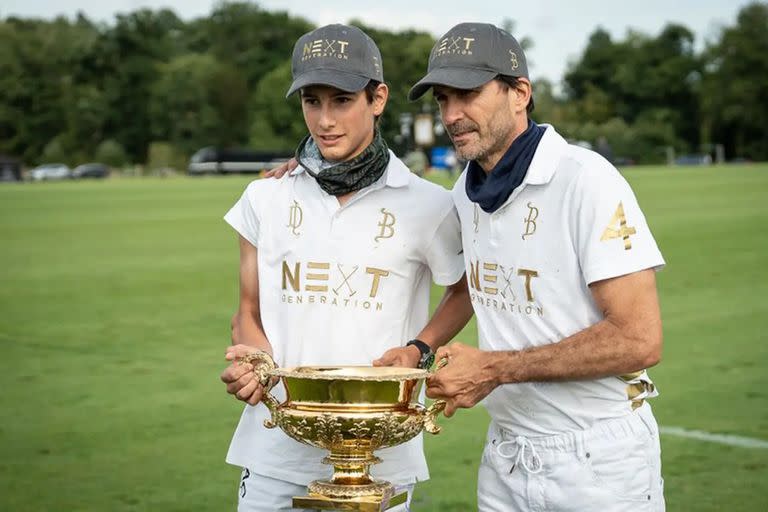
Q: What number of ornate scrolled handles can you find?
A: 2